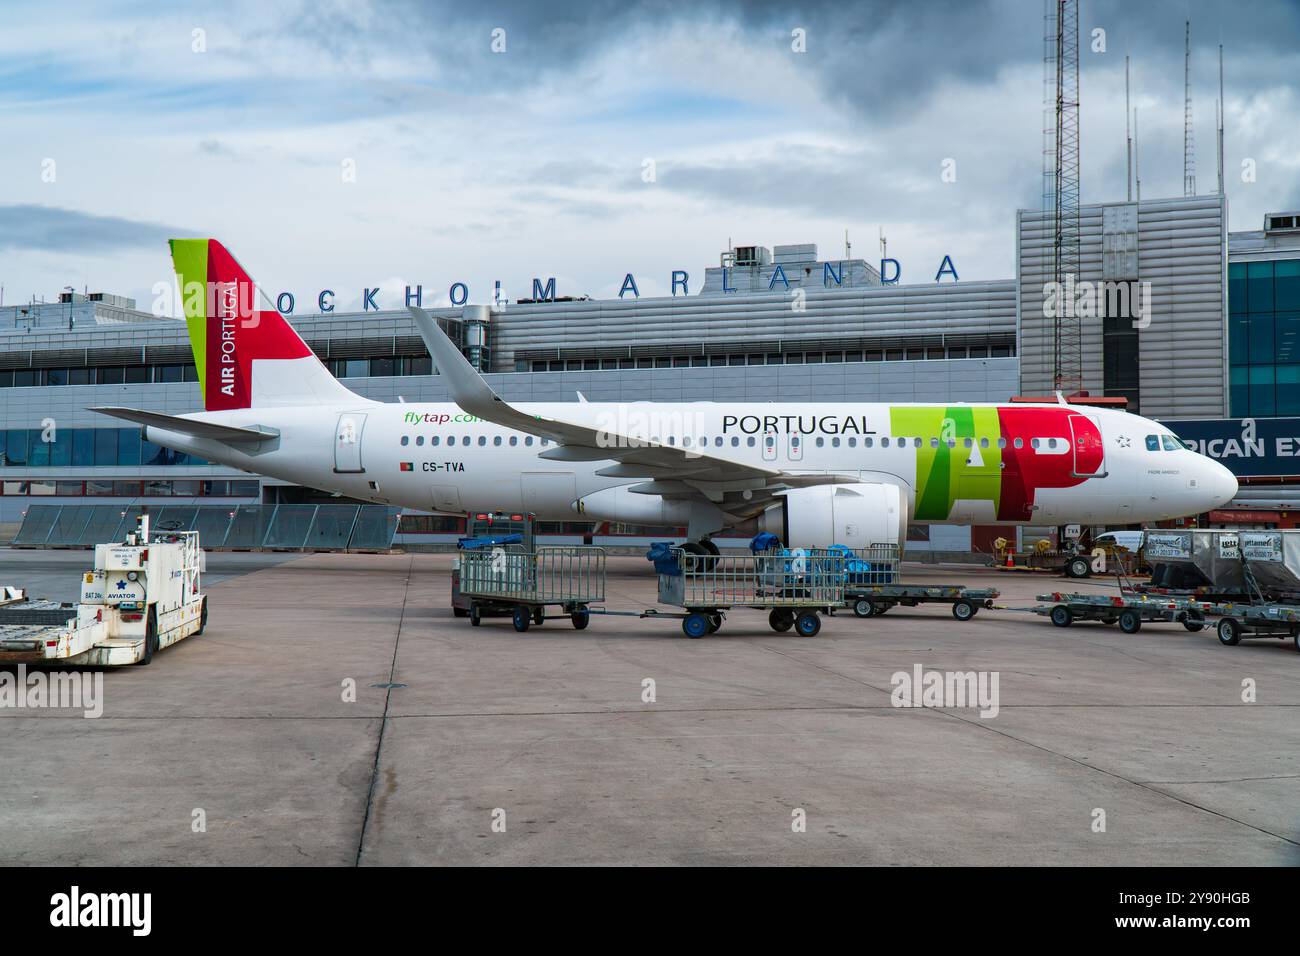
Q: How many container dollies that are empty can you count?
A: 3